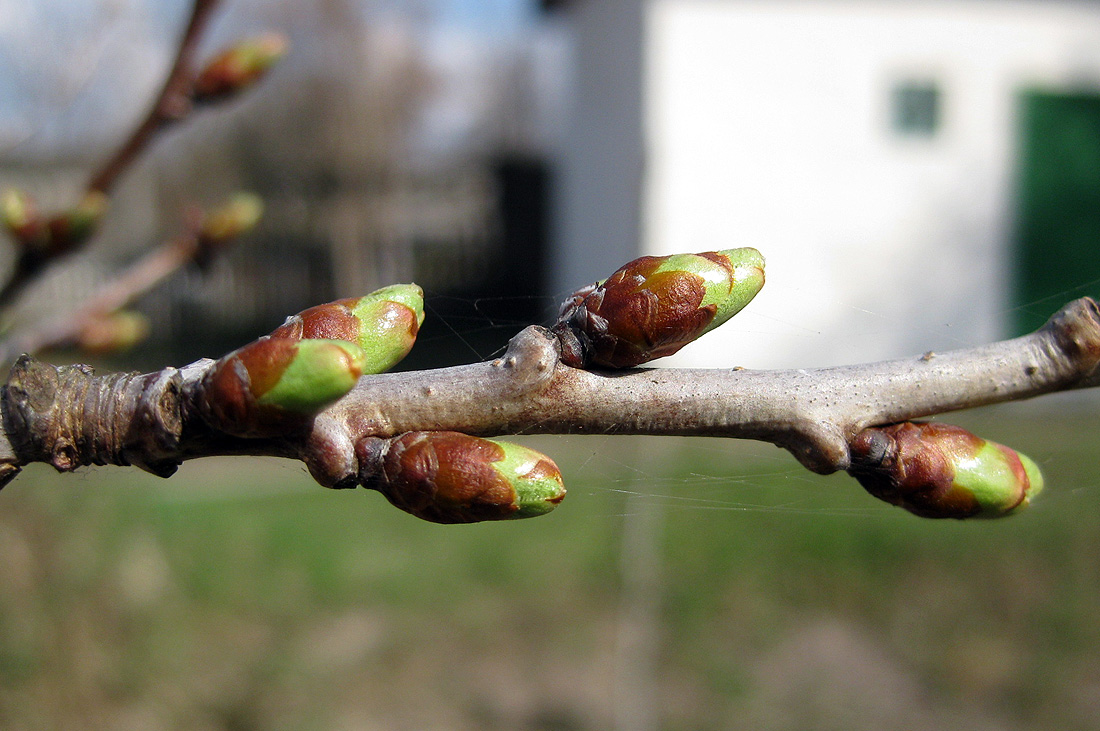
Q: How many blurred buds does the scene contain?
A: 5